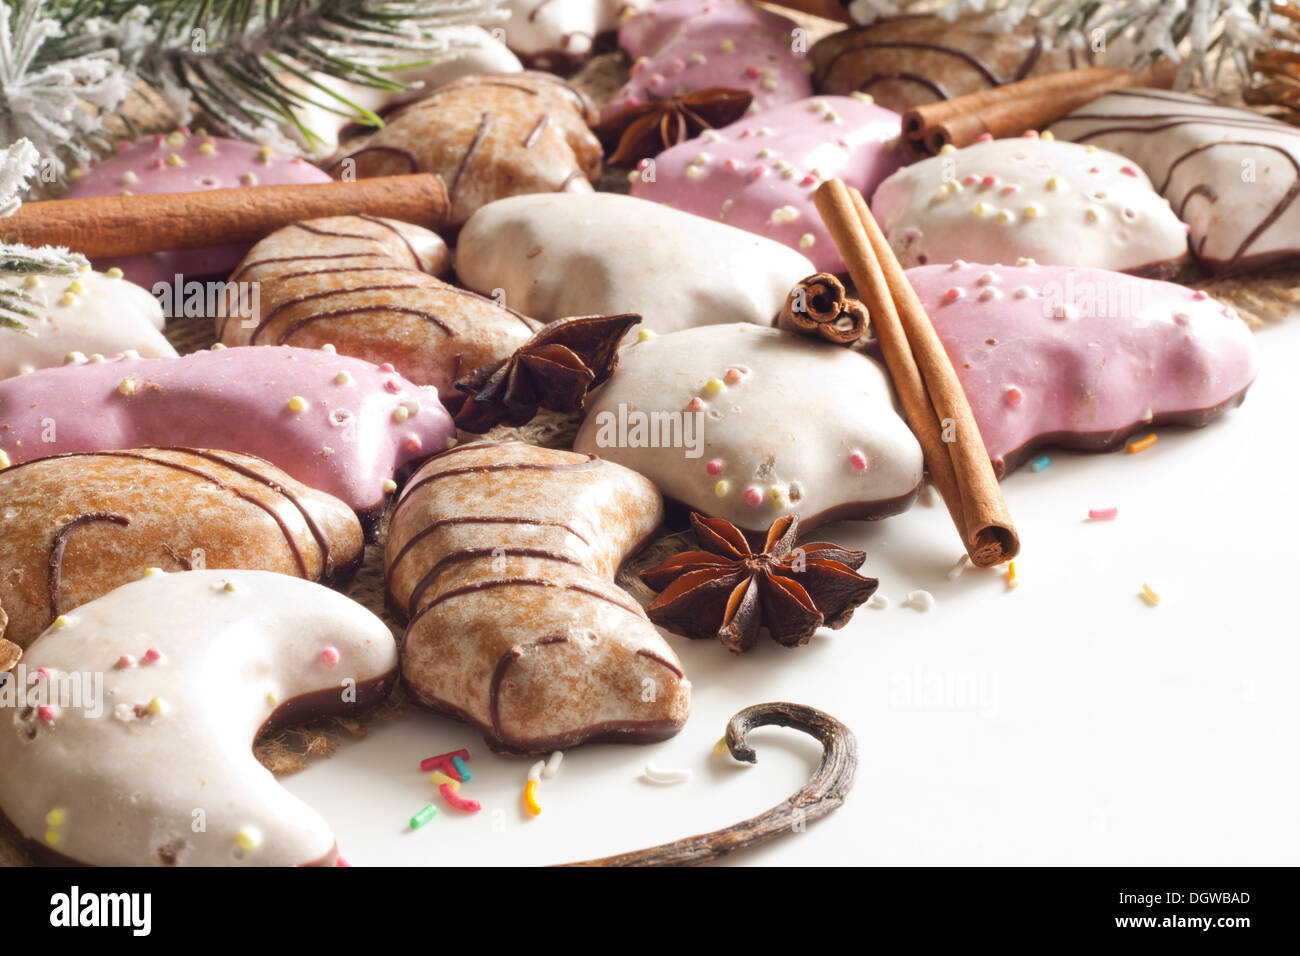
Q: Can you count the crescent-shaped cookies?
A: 1